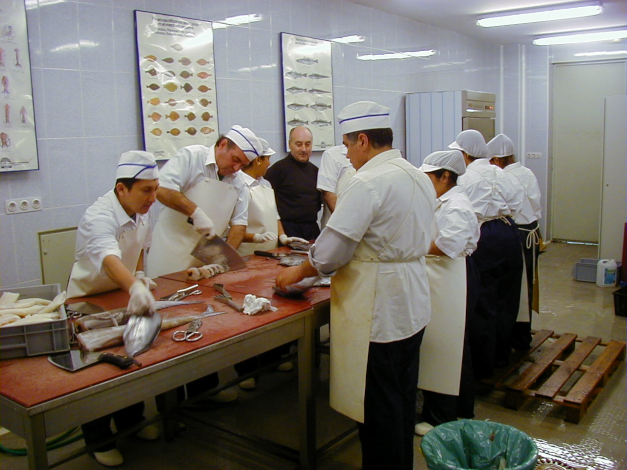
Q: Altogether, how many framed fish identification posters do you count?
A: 3